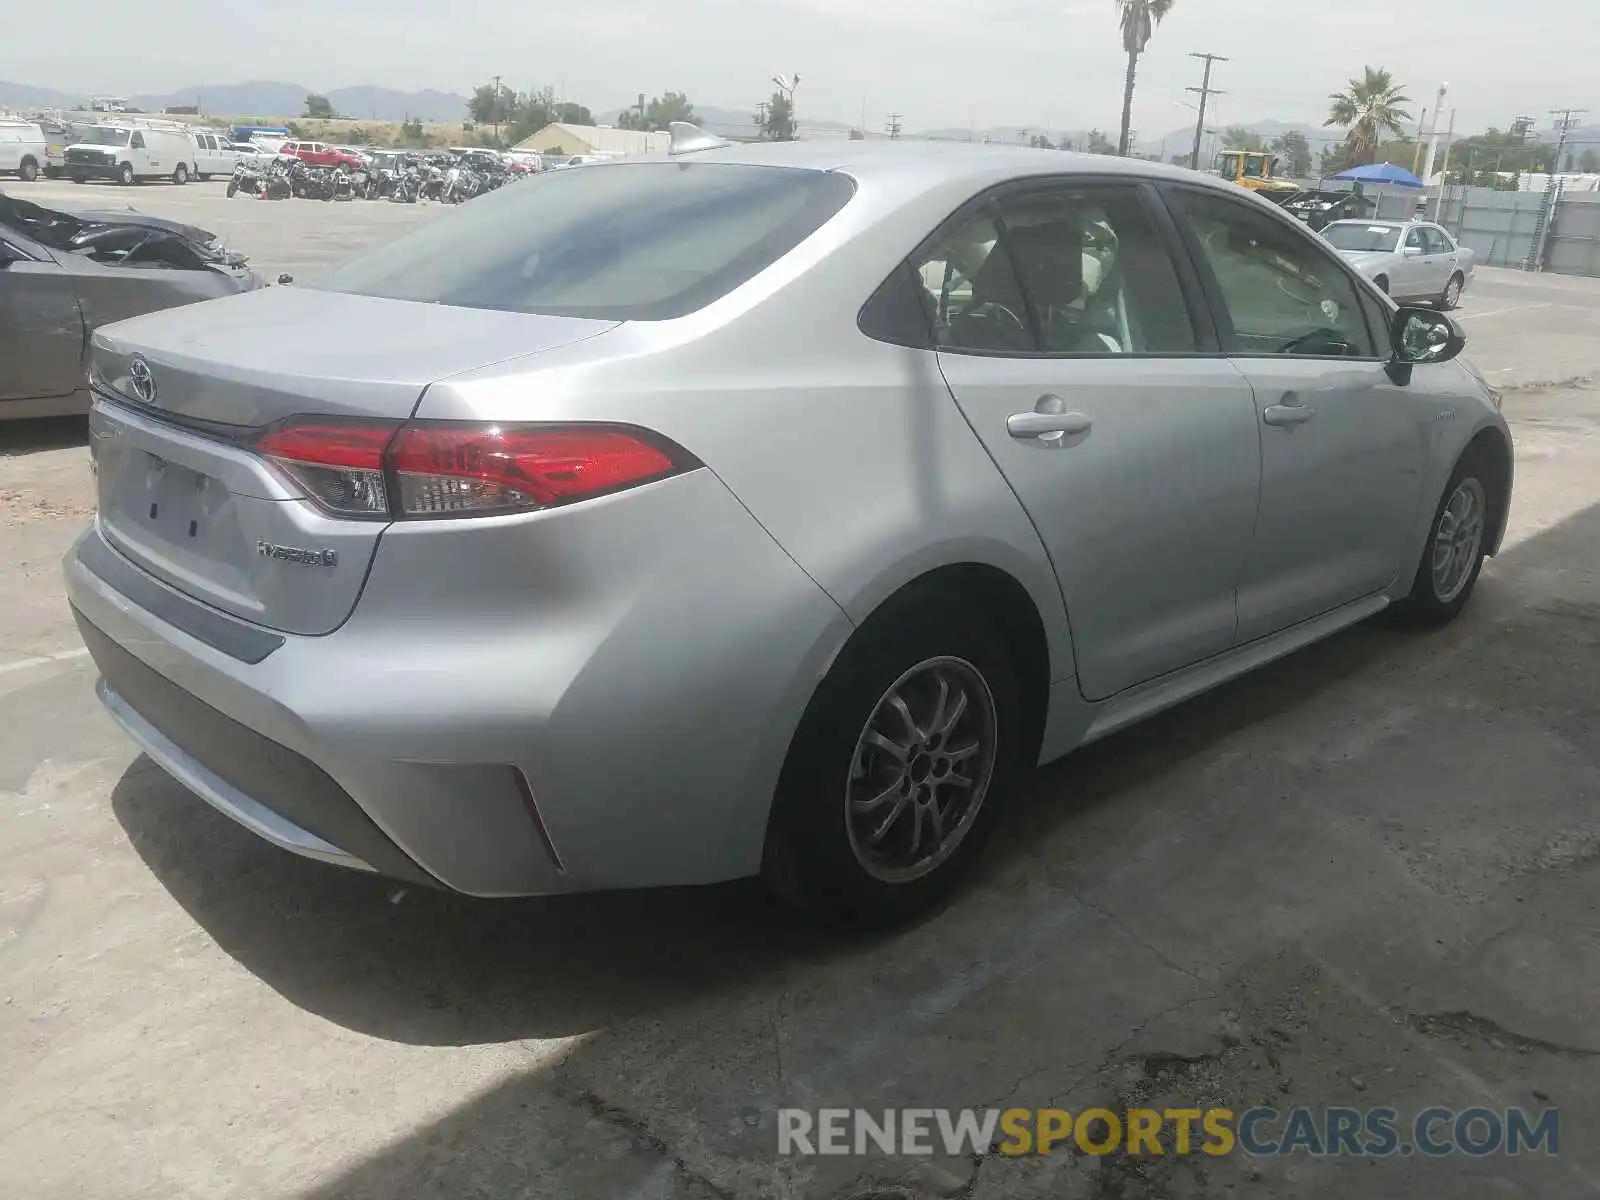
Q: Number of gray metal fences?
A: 1